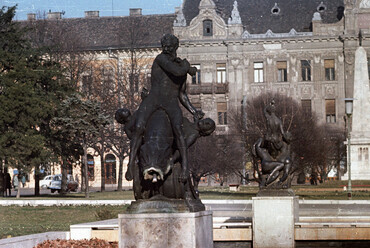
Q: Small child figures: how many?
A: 2